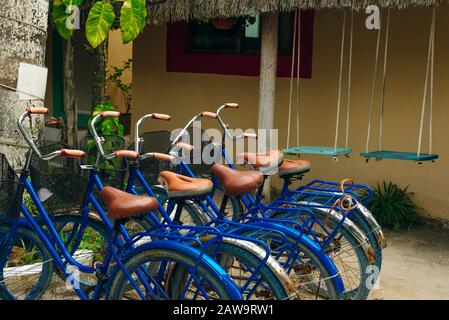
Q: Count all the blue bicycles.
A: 5